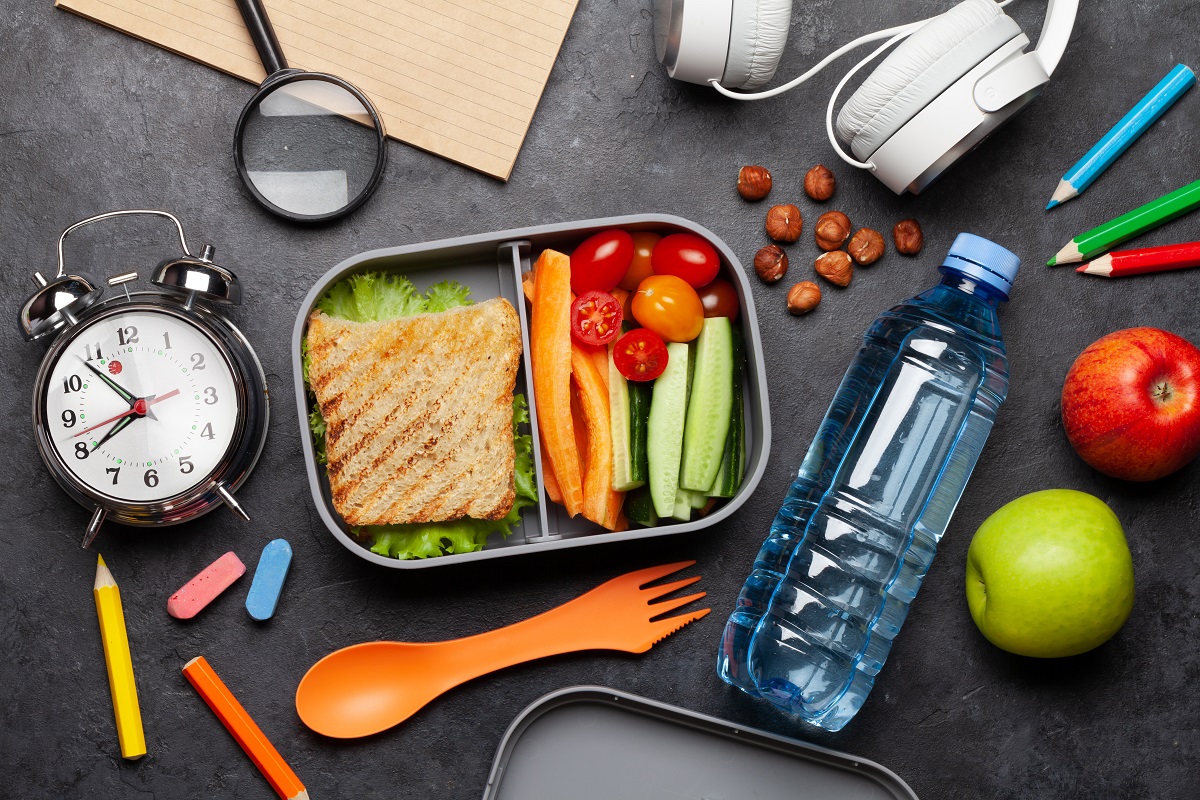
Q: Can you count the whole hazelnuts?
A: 9